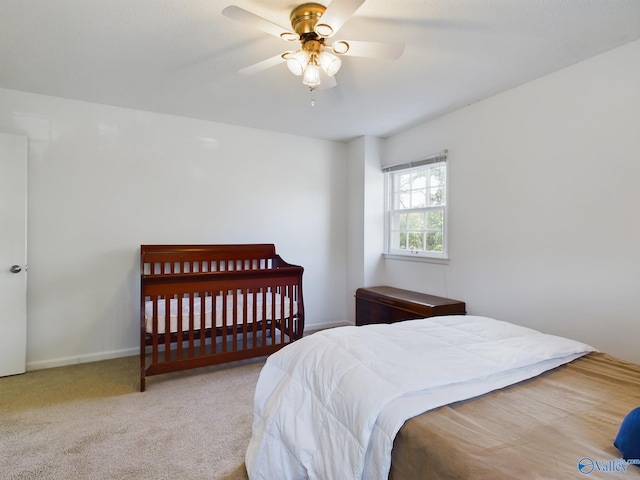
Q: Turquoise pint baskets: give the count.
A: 0